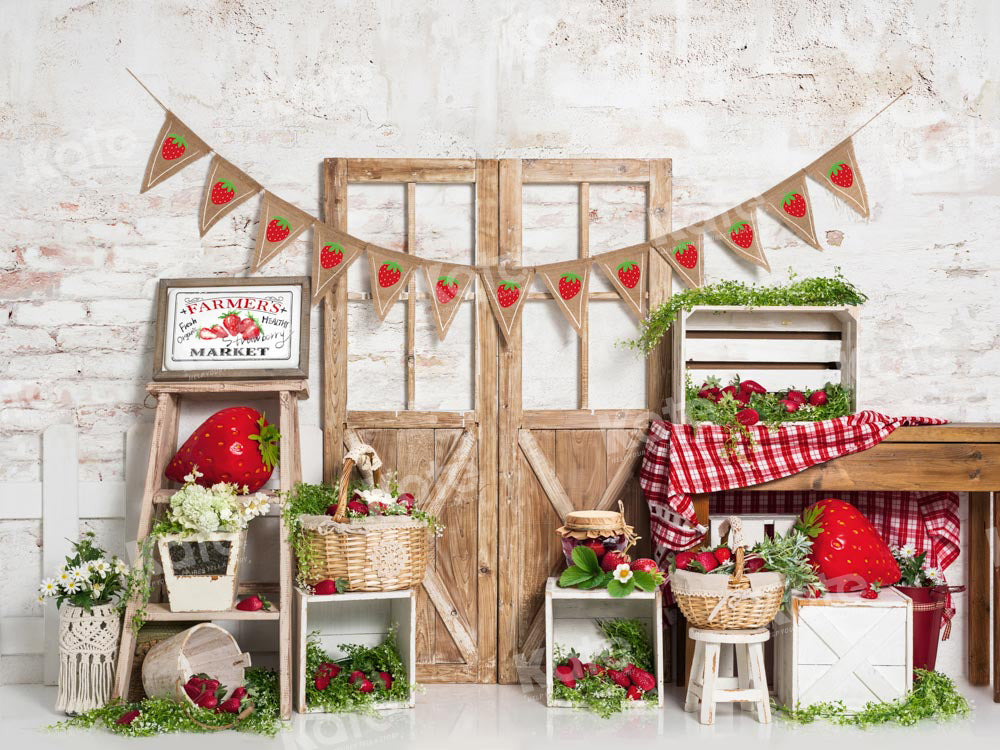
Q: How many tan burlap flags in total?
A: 13